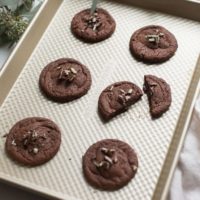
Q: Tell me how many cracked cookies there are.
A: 1